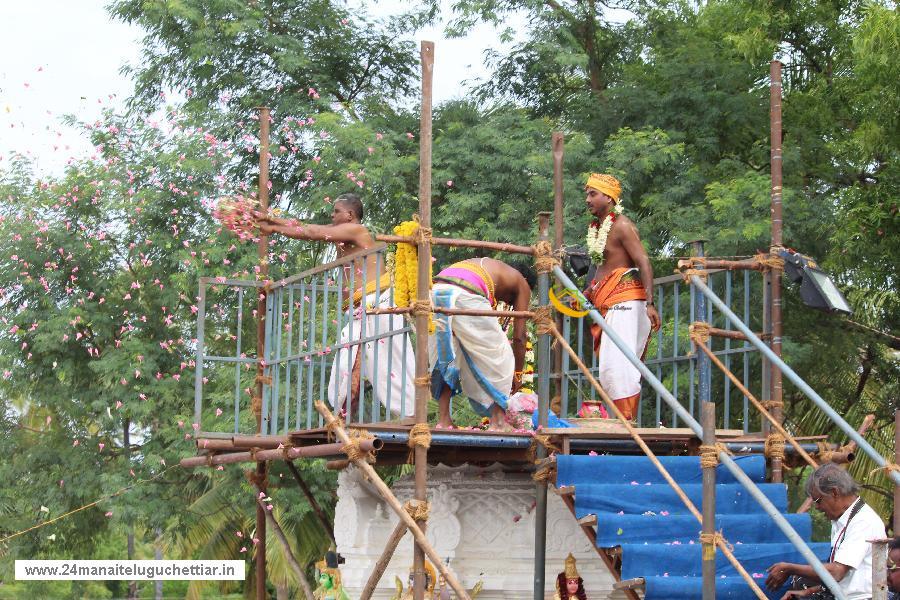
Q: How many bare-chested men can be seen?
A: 3